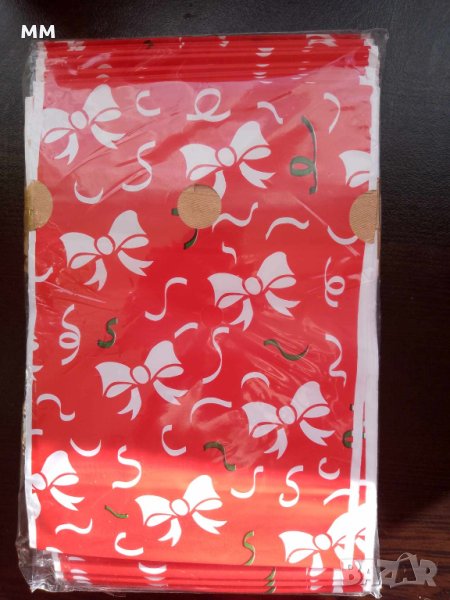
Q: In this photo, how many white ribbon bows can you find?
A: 10